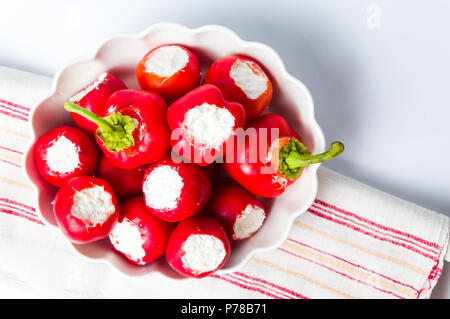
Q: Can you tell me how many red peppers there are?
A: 13